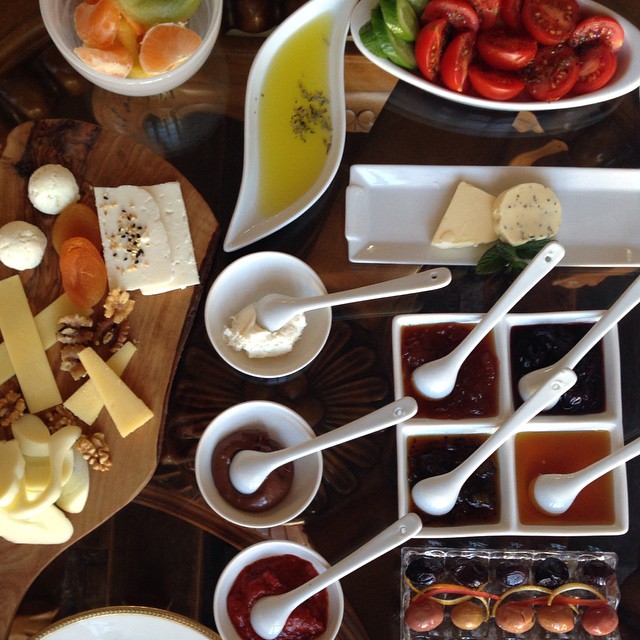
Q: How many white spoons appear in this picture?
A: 7